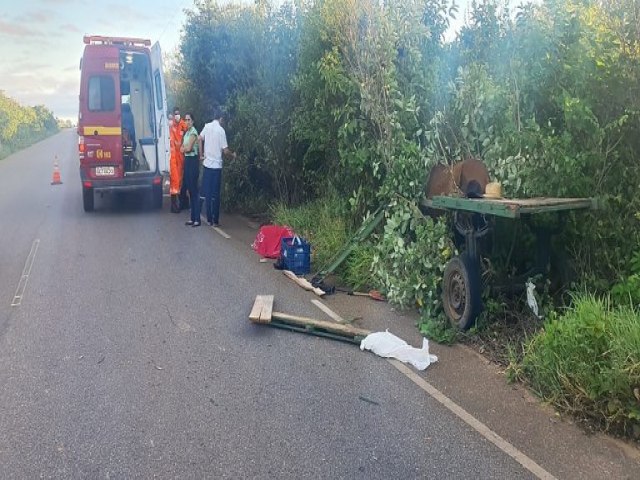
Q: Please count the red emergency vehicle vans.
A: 1